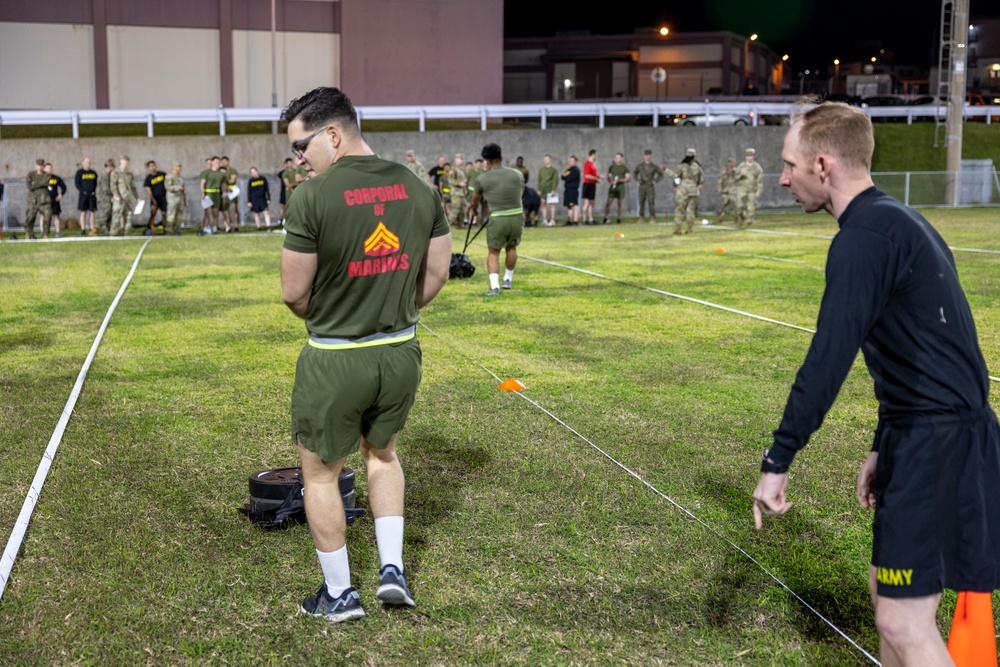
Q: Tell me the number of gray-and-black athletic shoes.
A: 2